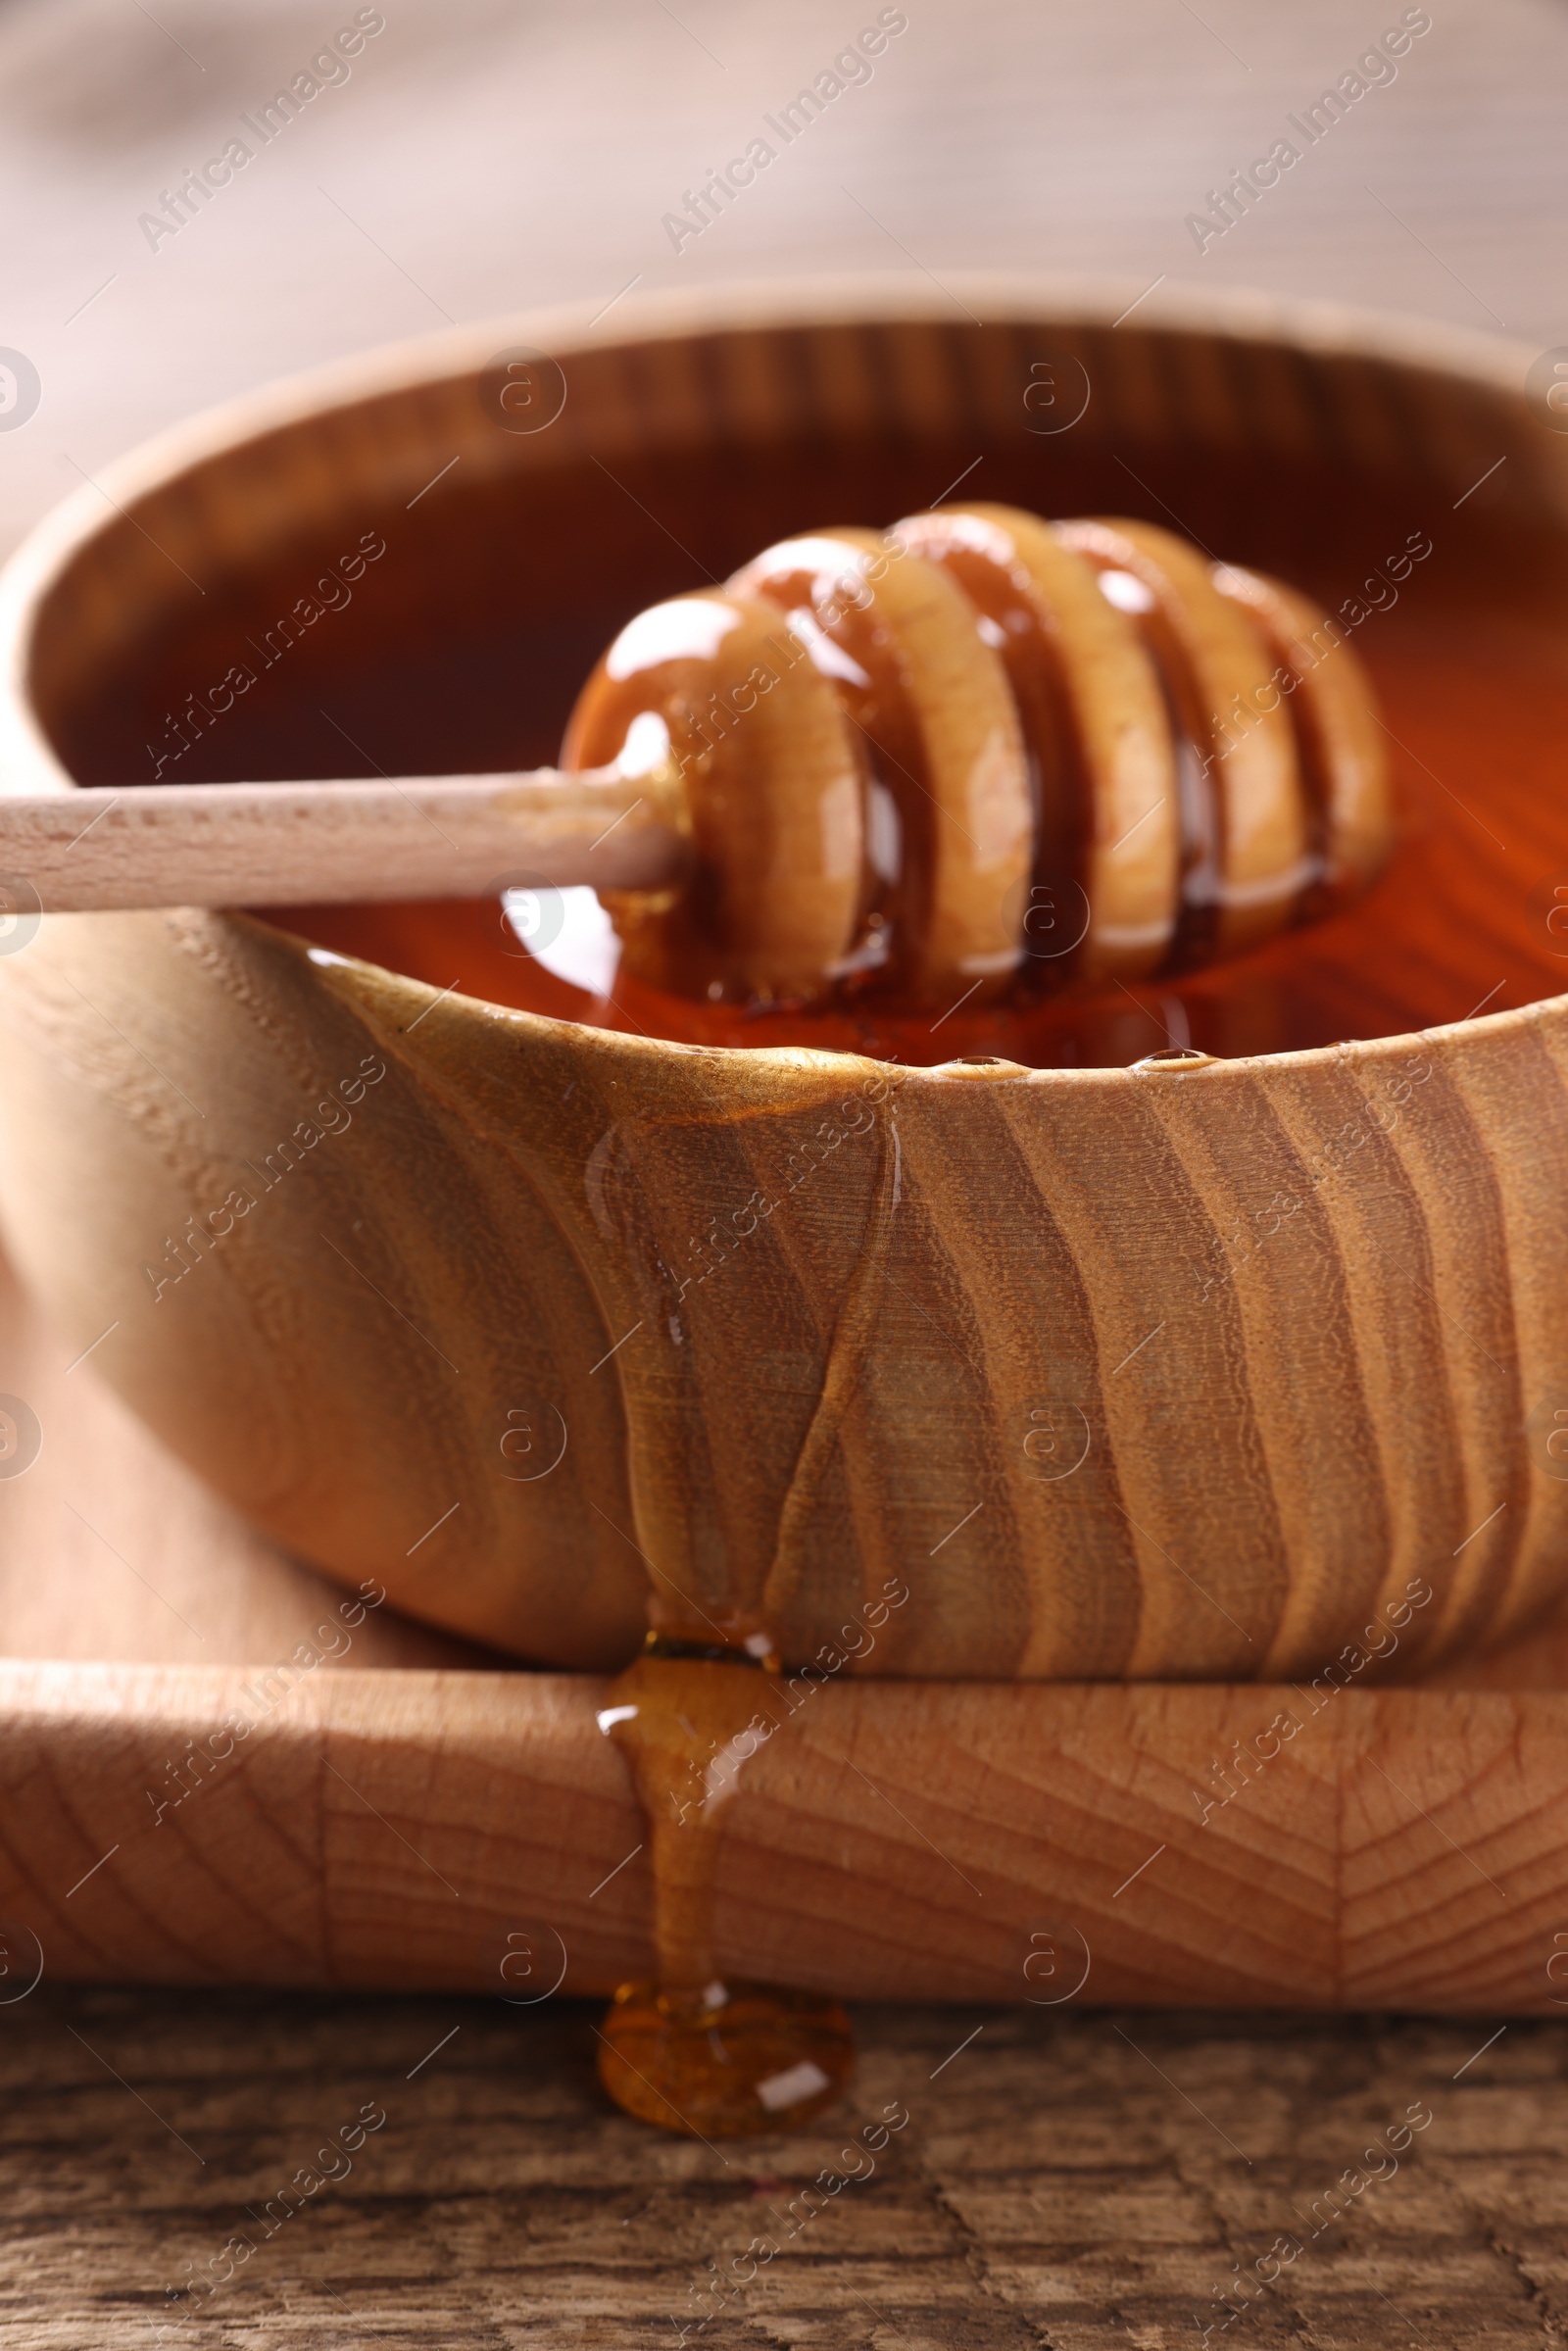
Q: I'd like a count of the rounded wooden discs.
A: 5